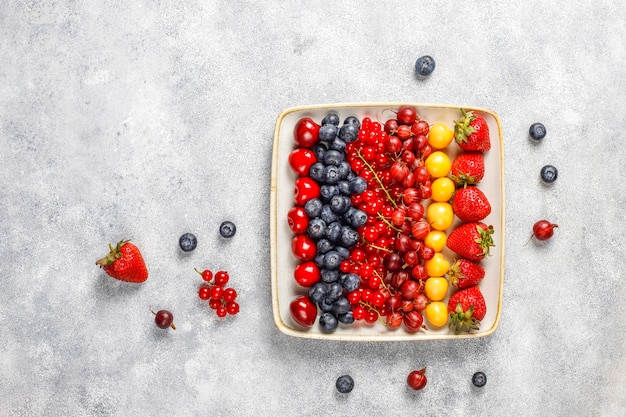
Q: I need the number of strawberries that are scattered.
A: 1